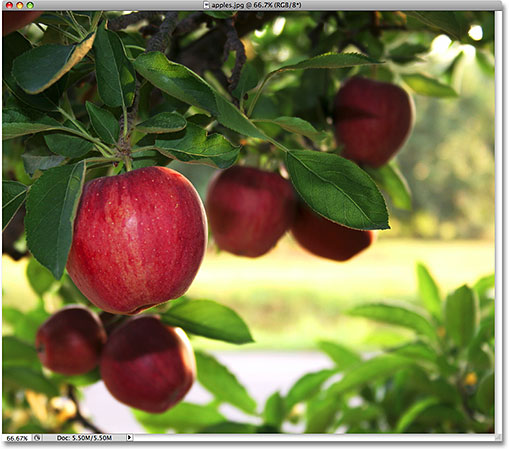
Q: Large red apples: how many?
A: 1